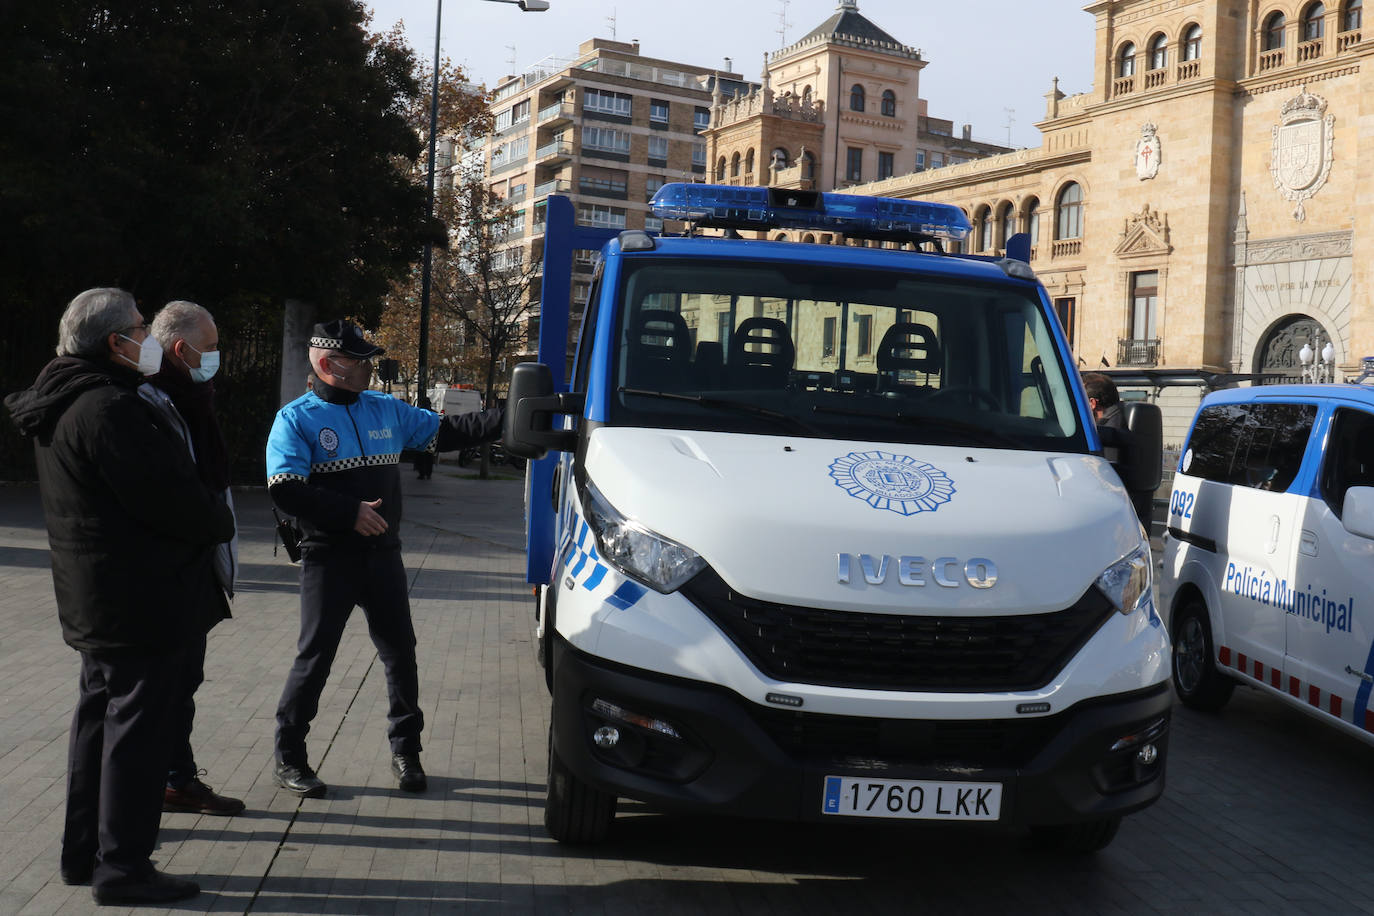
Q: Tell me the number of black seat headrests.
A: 3